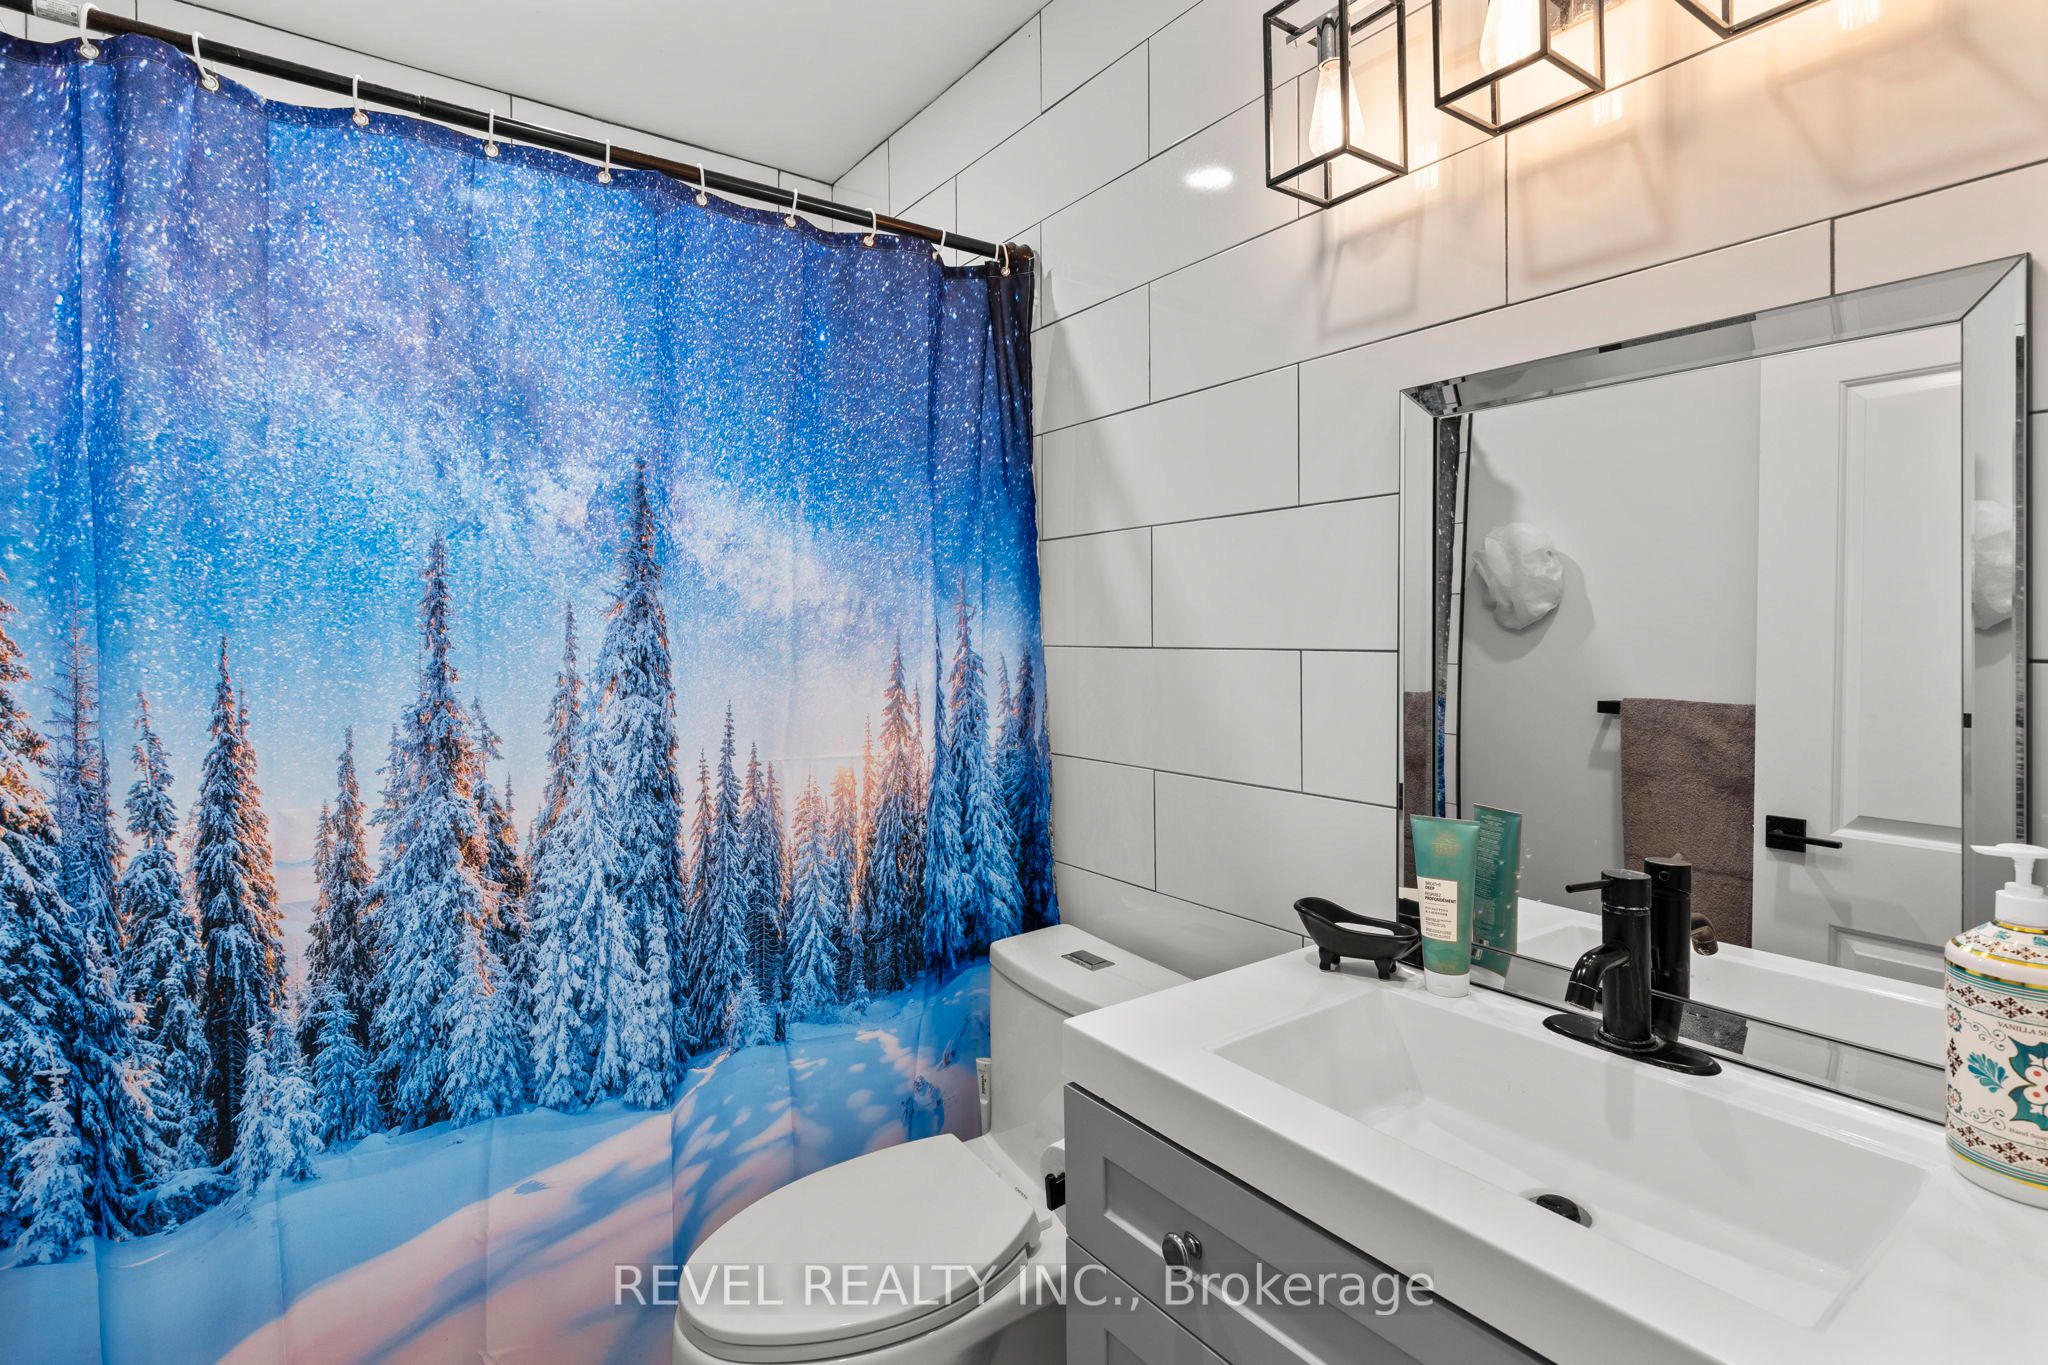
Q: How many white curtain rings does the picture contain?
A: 11